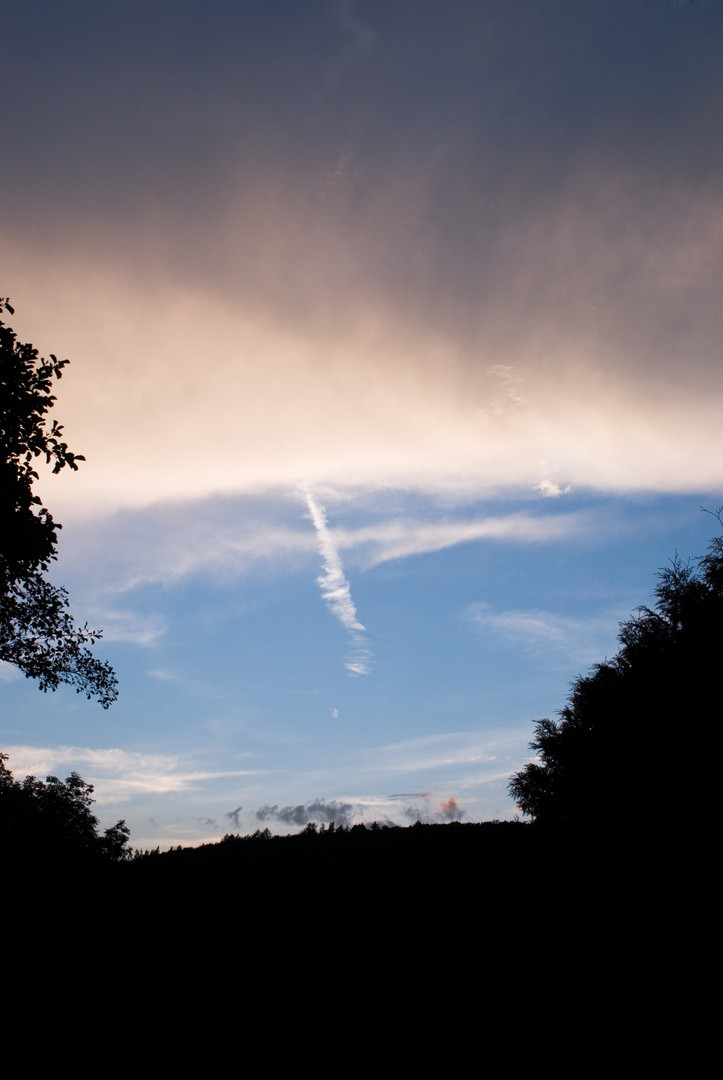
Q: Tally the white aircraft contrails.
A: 1